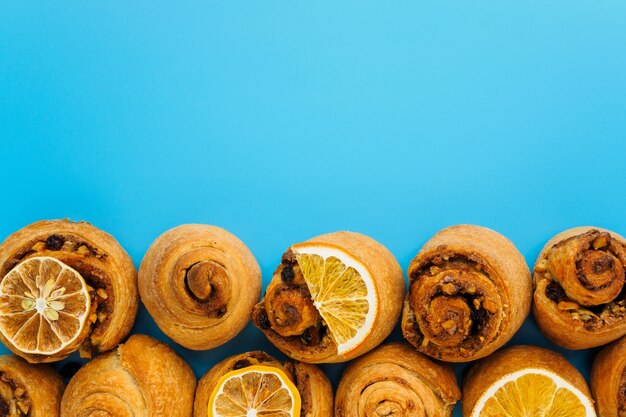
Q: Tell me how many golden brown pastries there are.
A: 11